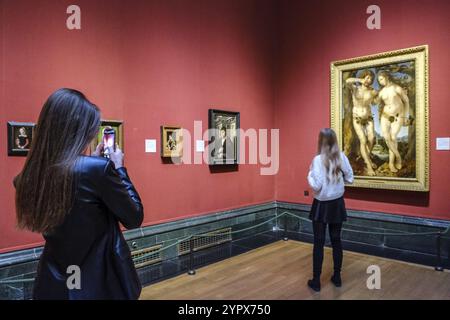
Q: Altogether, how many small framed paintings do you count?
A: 4